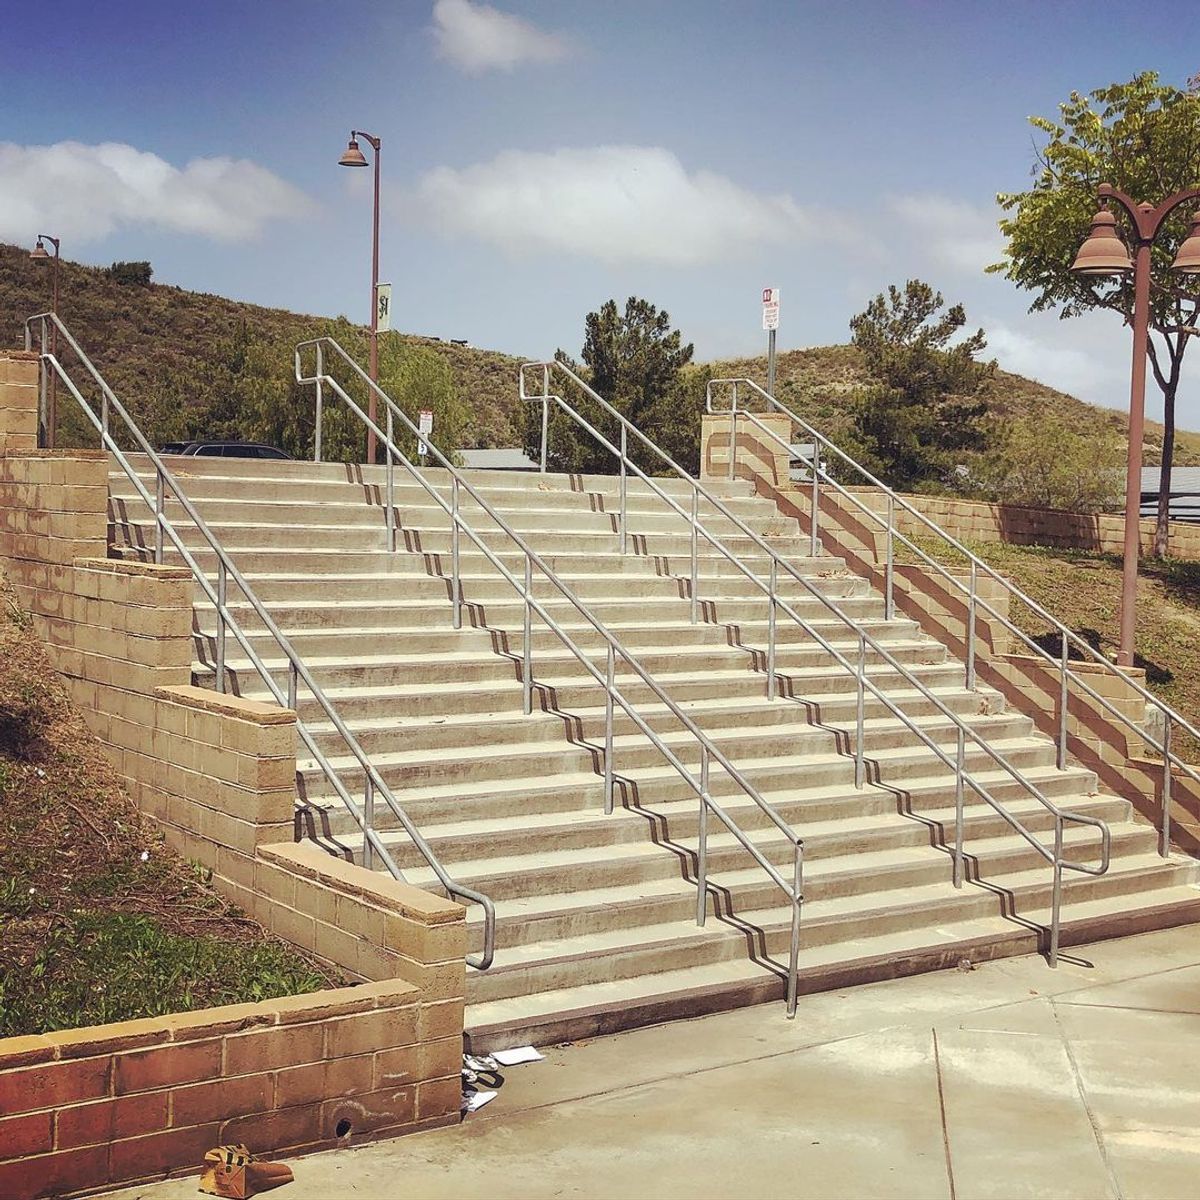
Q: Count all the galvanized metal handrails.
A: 4